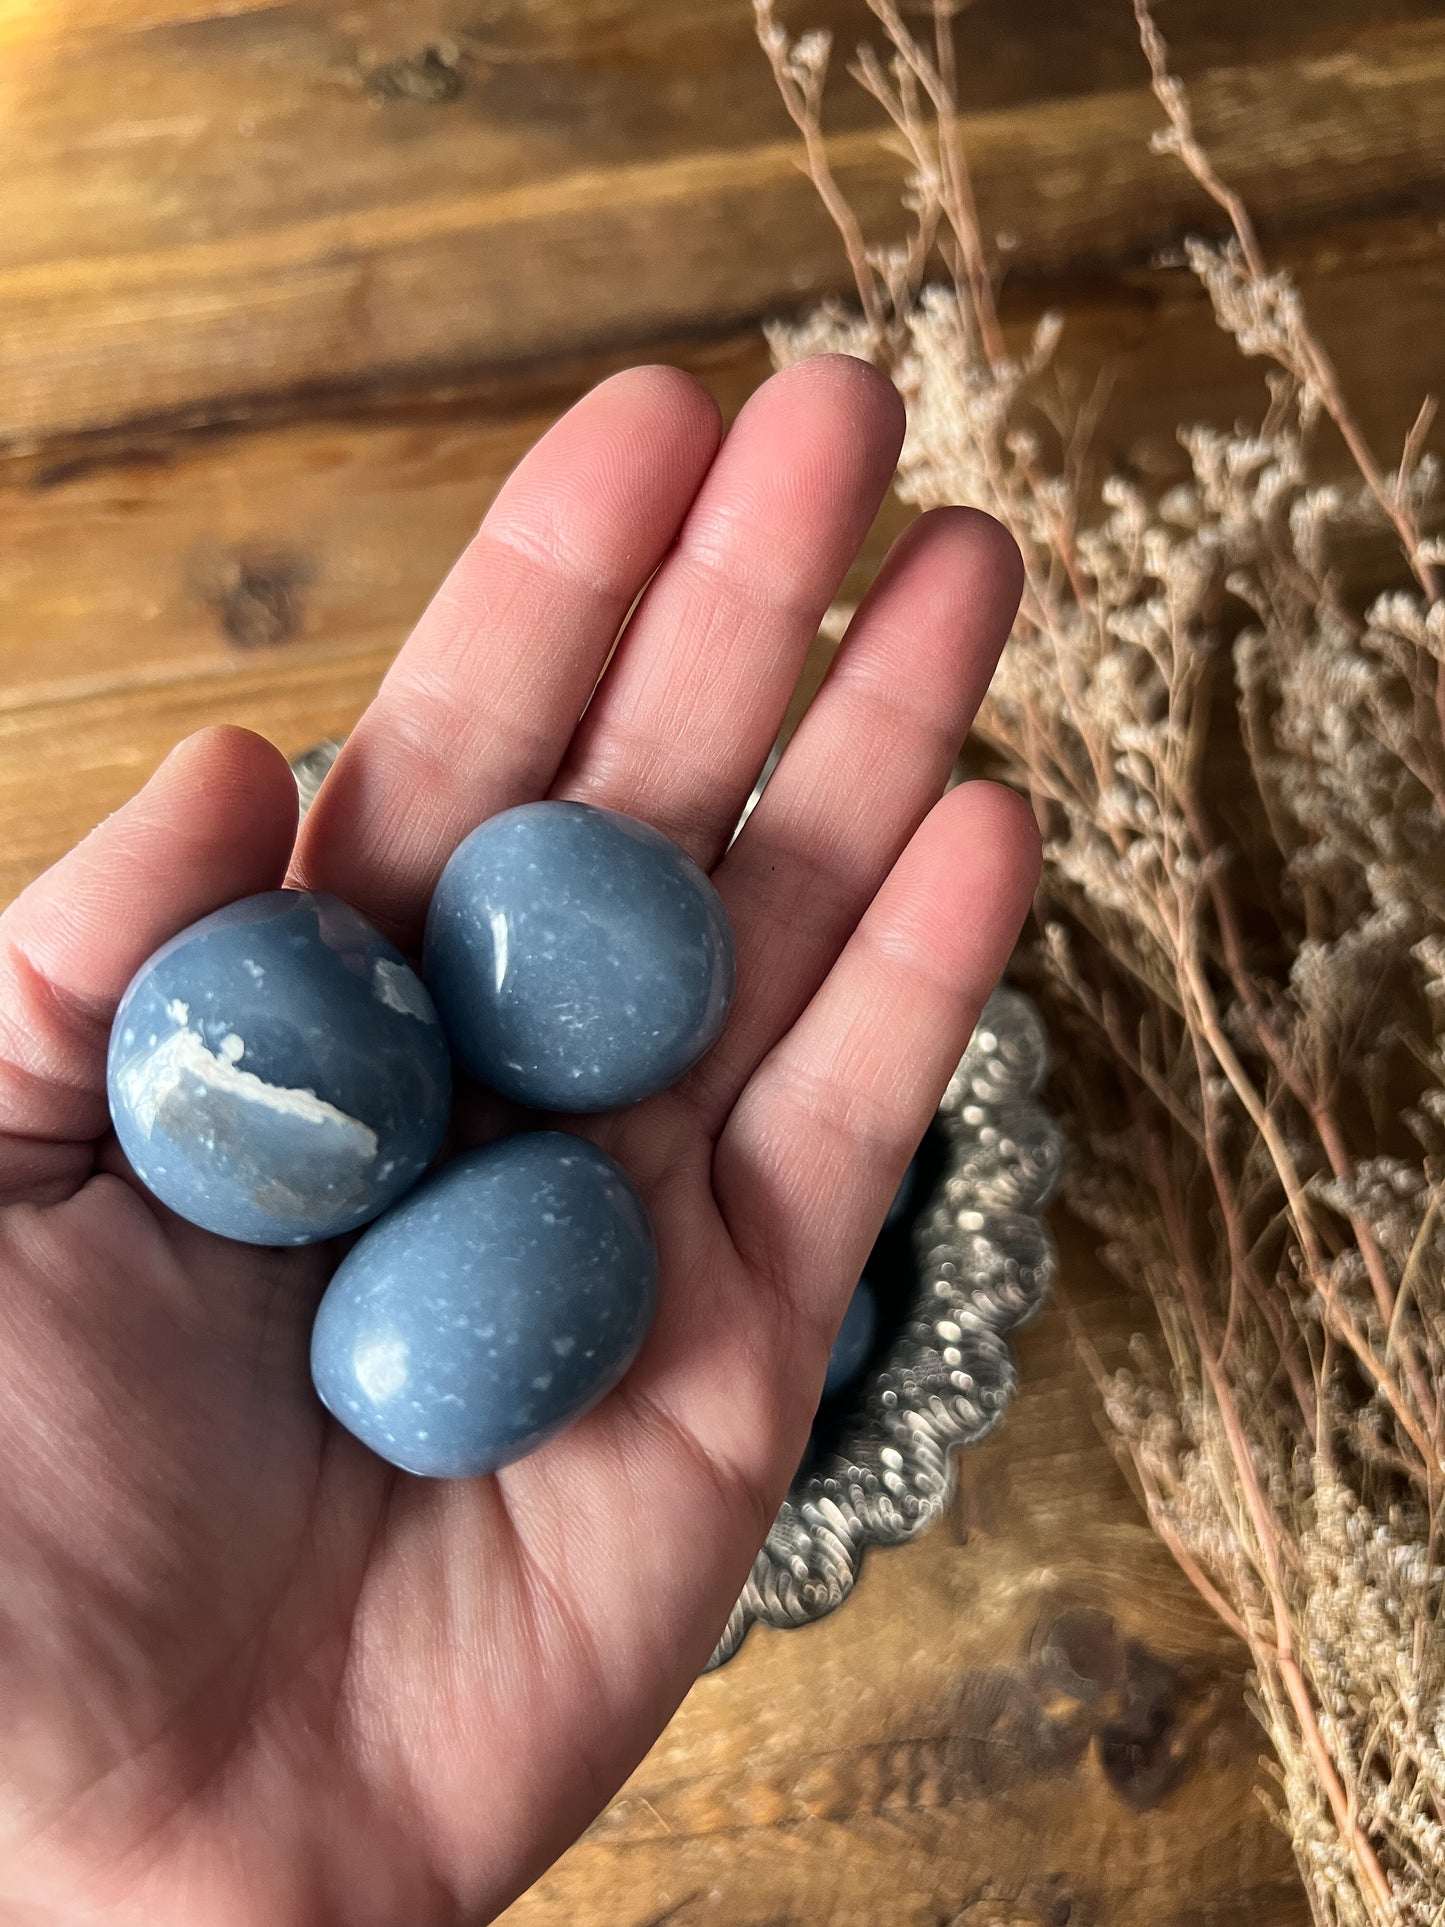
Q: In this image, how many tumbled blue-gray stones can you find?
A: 3